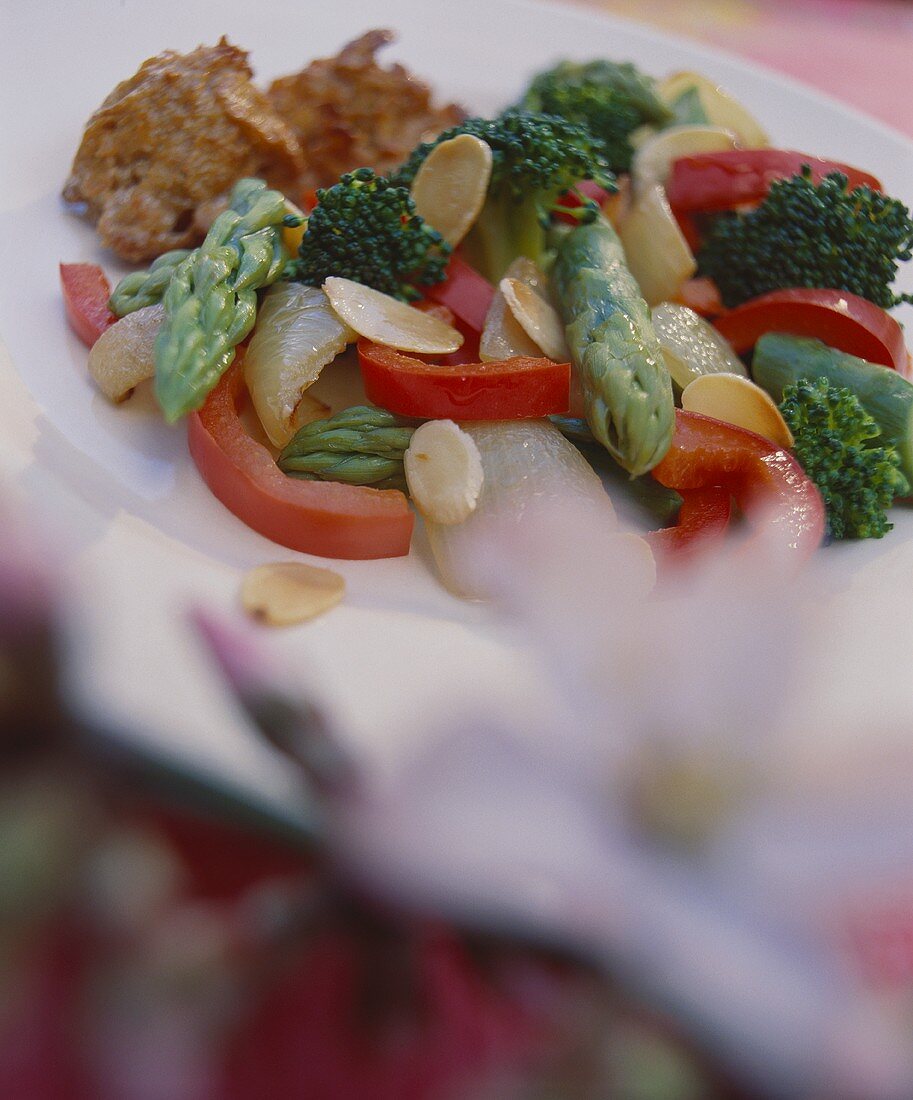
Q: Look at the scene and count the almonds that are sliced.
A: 6